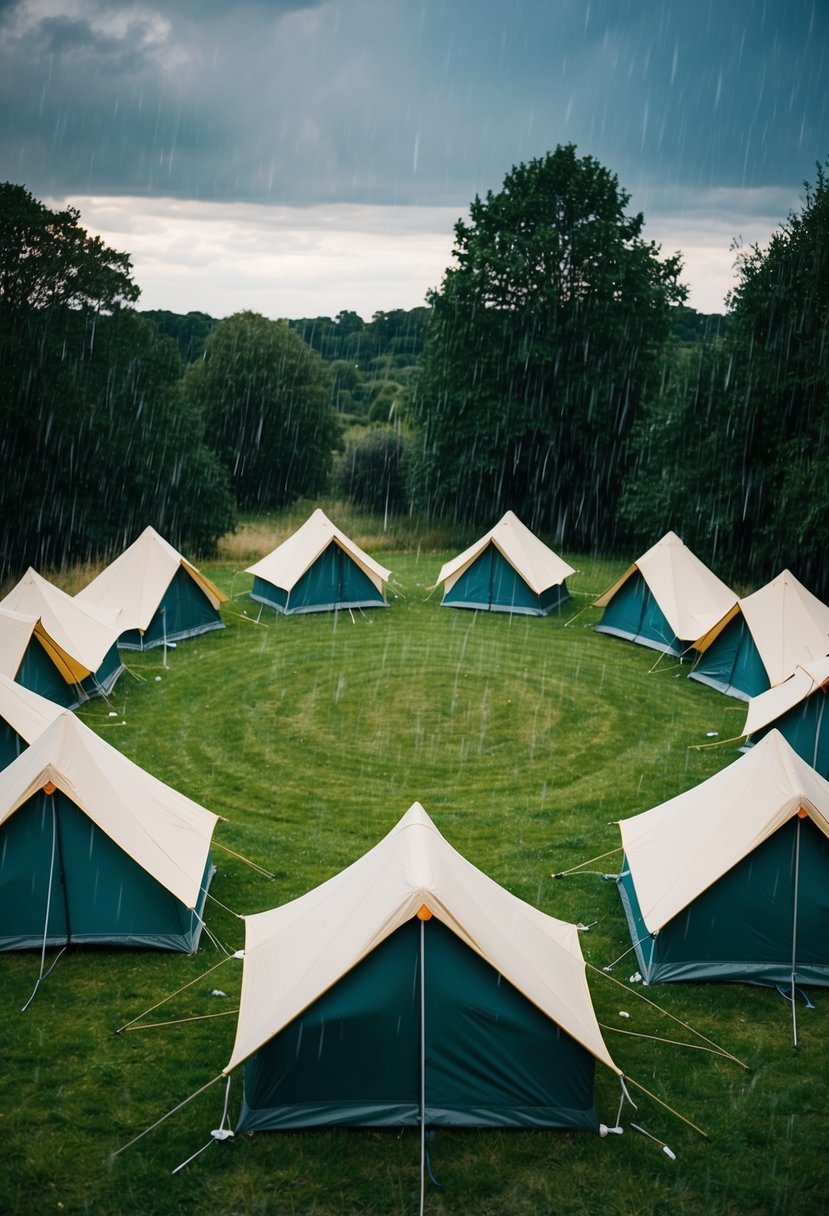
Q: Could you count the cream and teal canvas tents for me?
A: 12